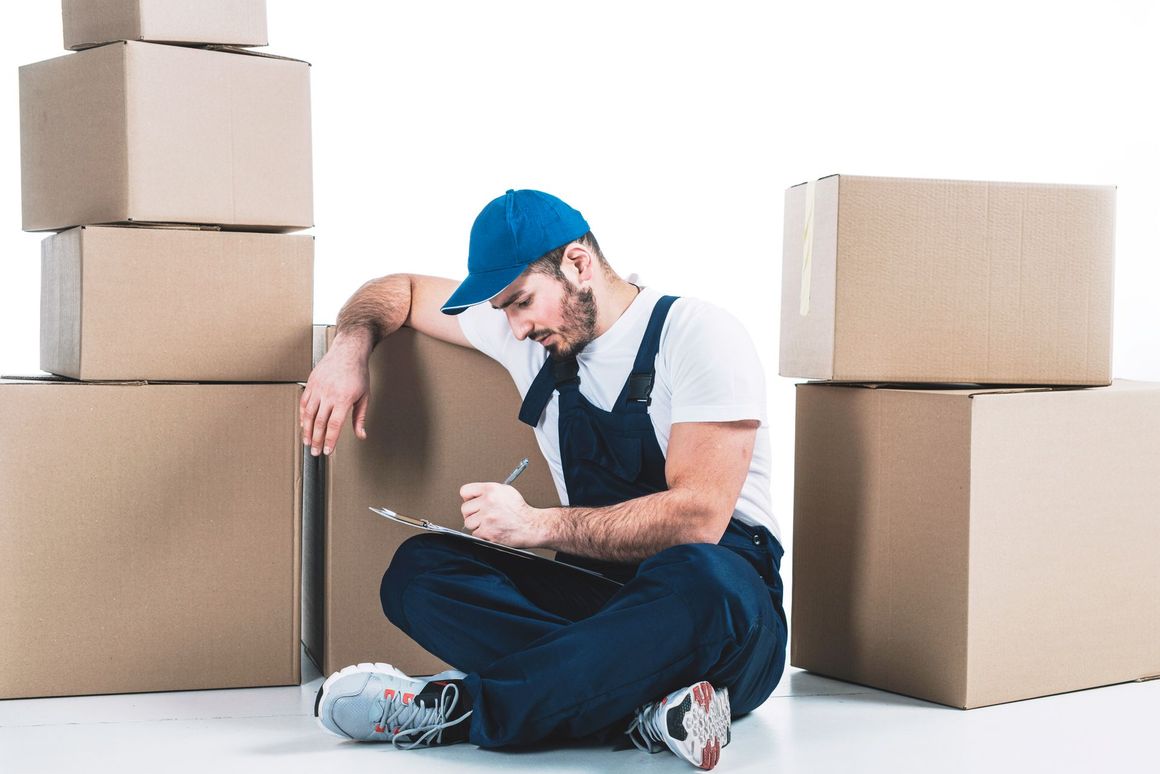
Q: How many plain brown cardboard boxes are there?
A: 7